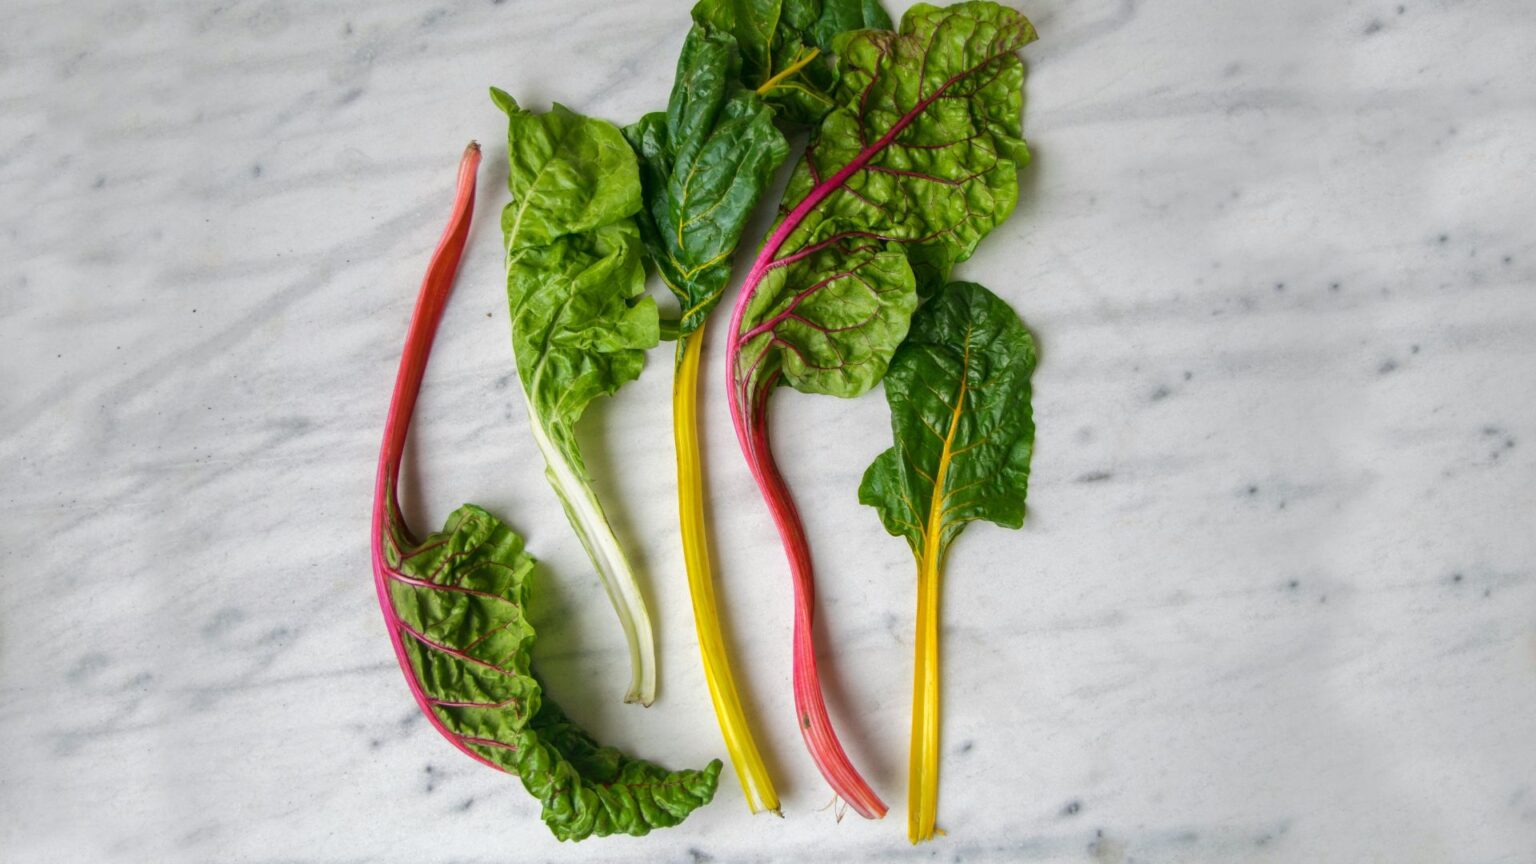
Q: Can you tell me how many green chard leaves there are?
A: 5